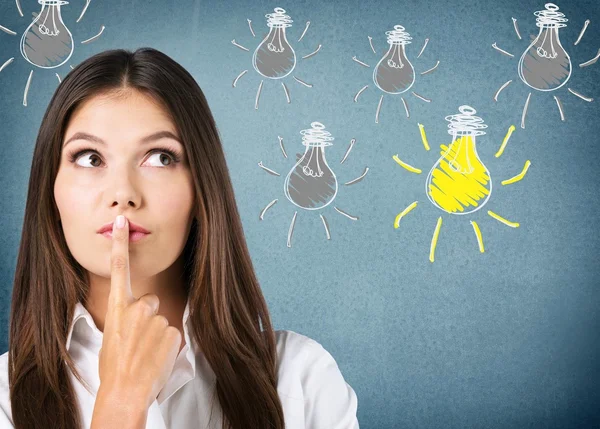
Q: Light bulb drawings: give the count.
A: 6